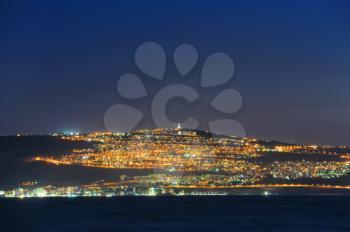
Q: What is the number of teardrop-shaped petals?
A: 7